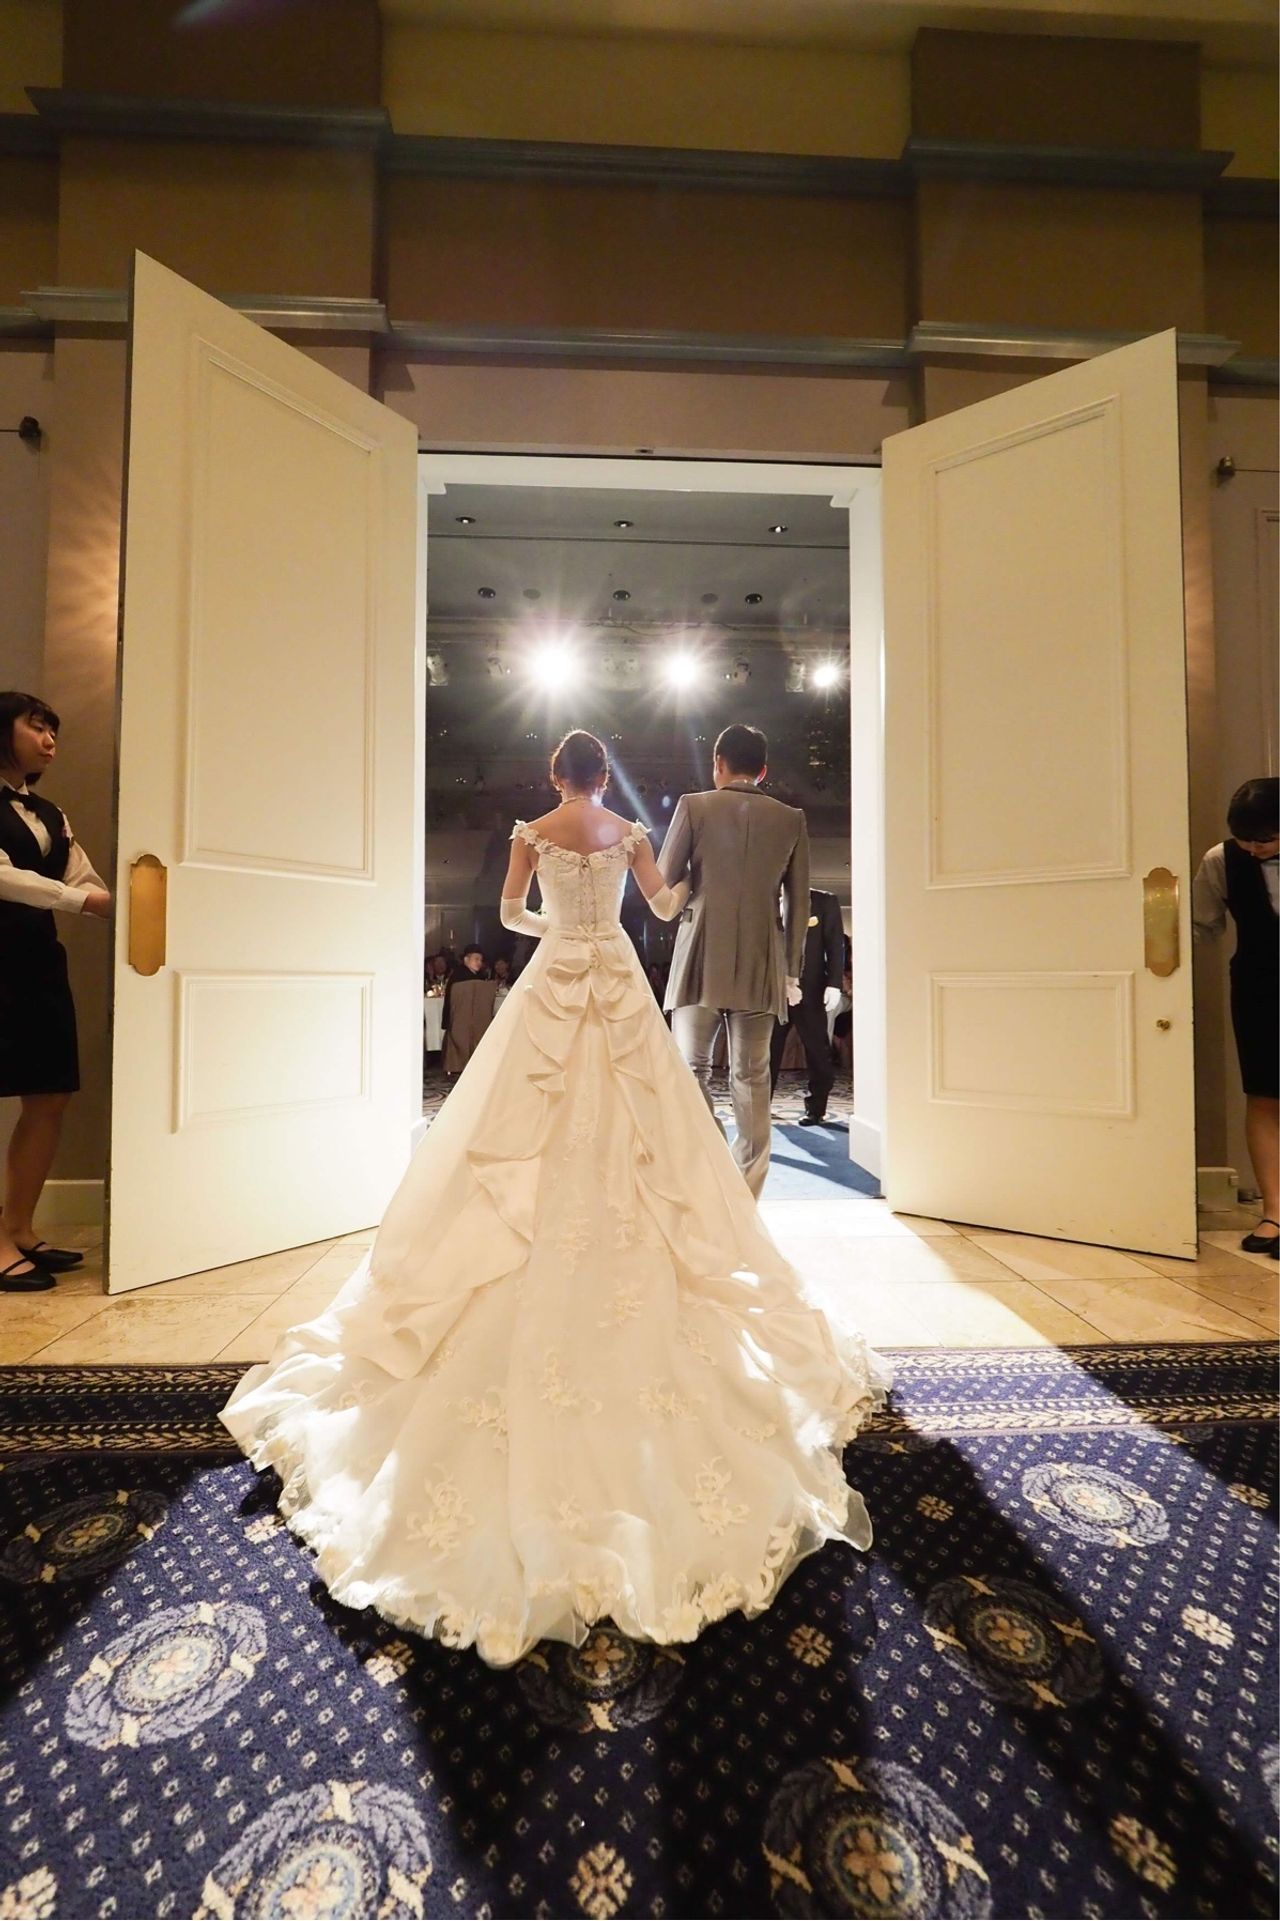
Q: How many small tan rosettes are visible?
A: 9